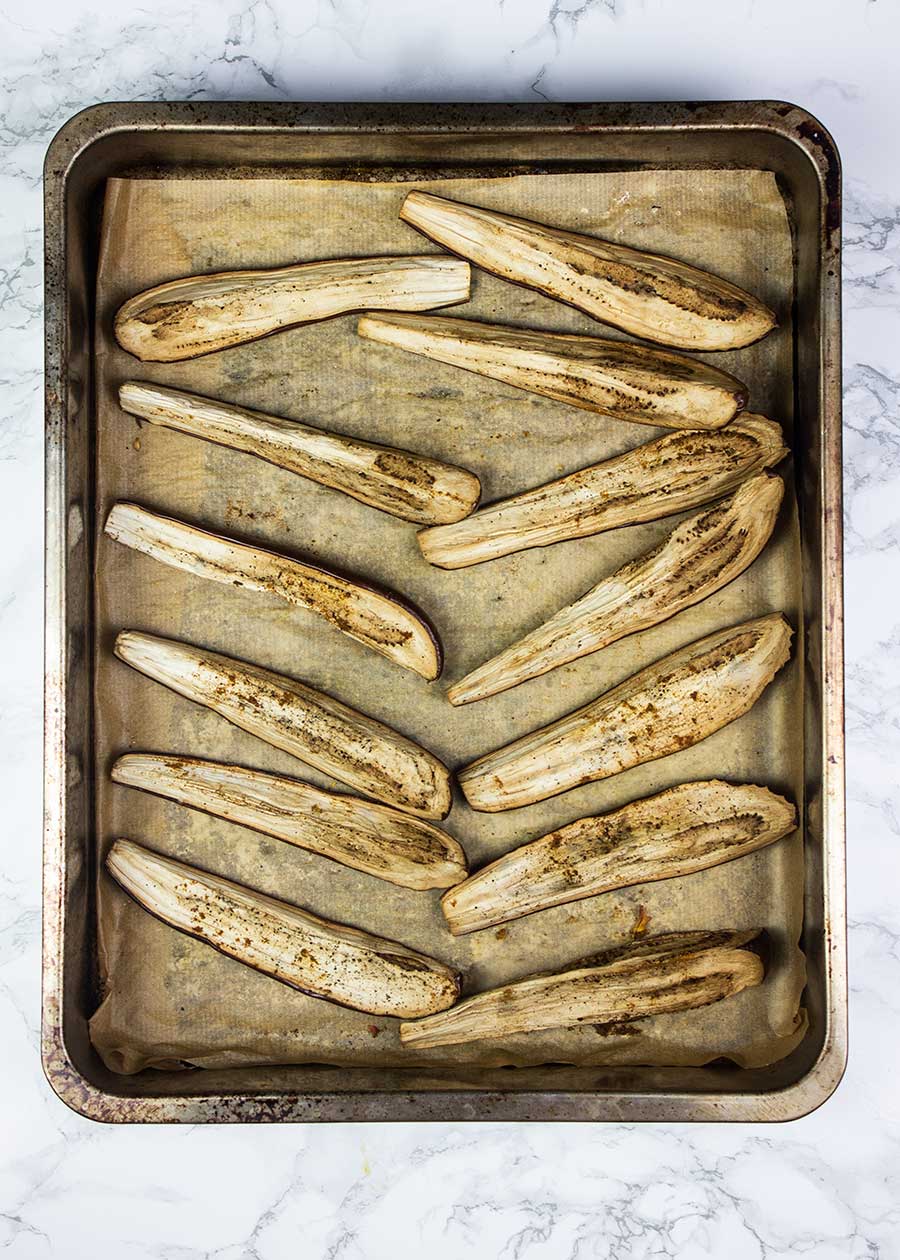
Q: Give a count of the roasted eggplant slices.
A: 13